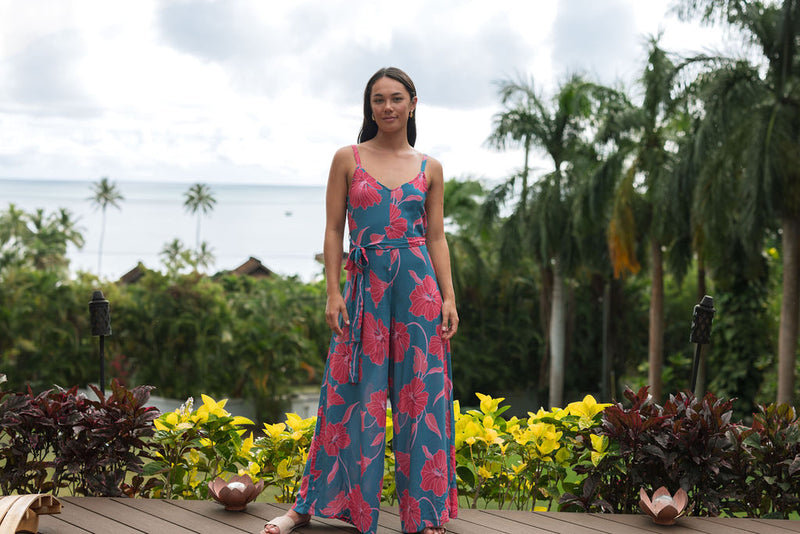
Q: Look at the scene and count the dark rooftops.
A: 2